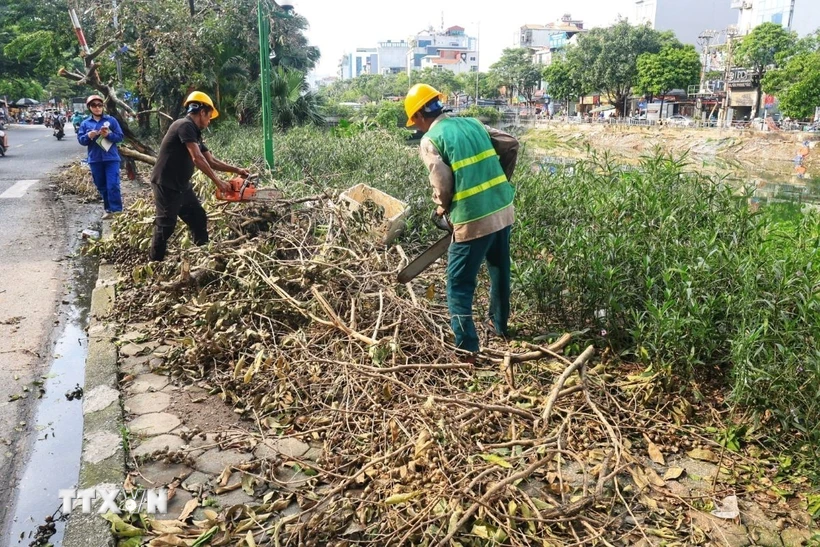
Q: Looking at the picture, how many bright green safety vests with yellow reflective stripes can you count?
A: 1